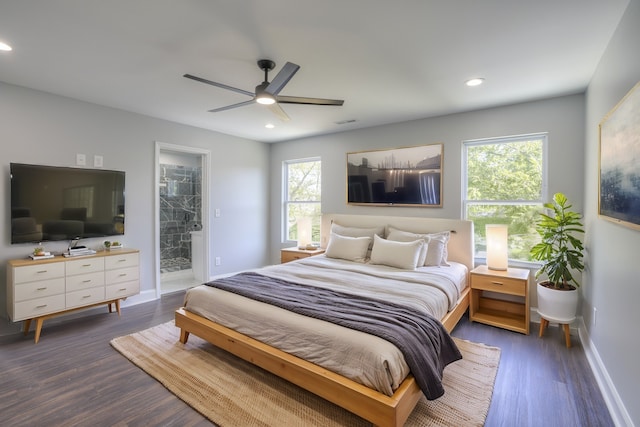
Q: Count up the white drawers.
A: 9